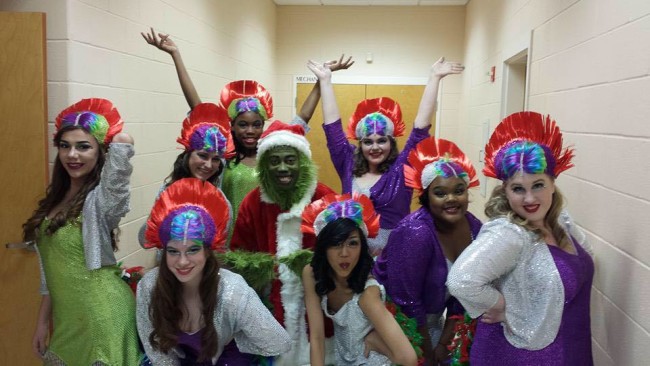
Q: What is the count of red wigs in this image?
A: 8